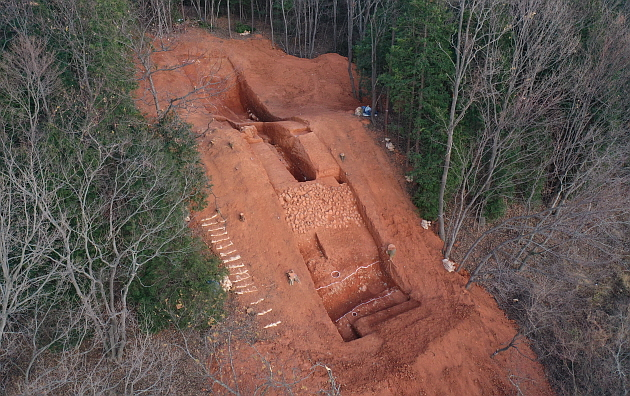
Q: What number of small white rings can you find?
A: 2